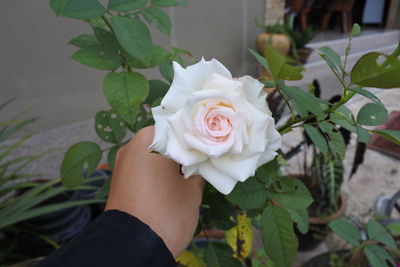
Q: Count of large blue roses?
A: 0